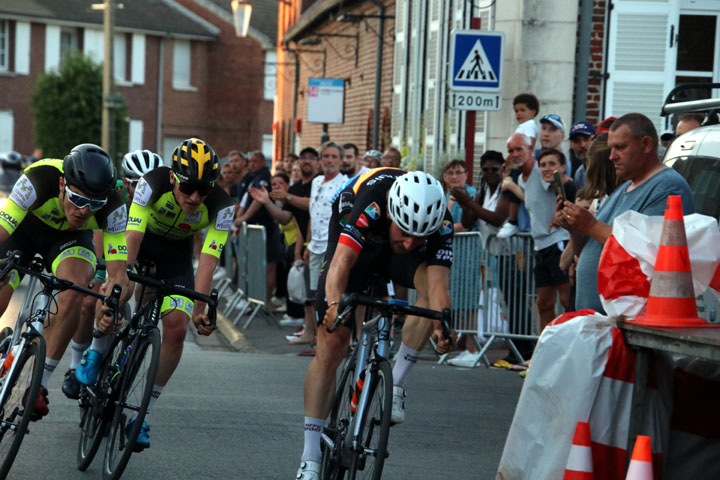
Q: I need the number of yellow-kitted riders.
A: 2